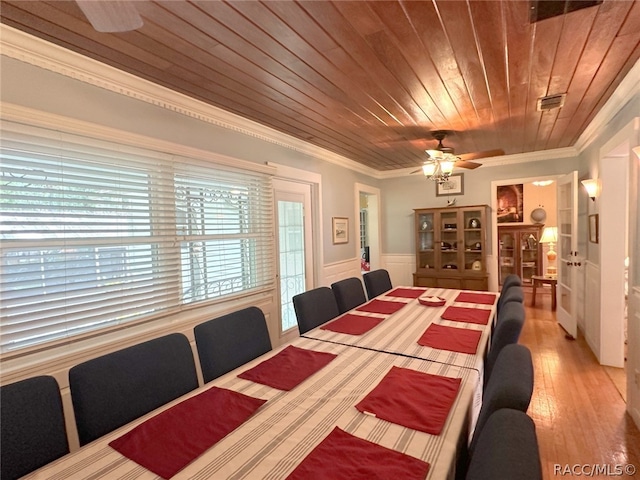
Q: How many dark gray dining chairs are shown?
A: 11